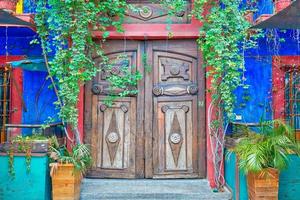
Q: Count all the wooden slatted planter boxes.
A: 2